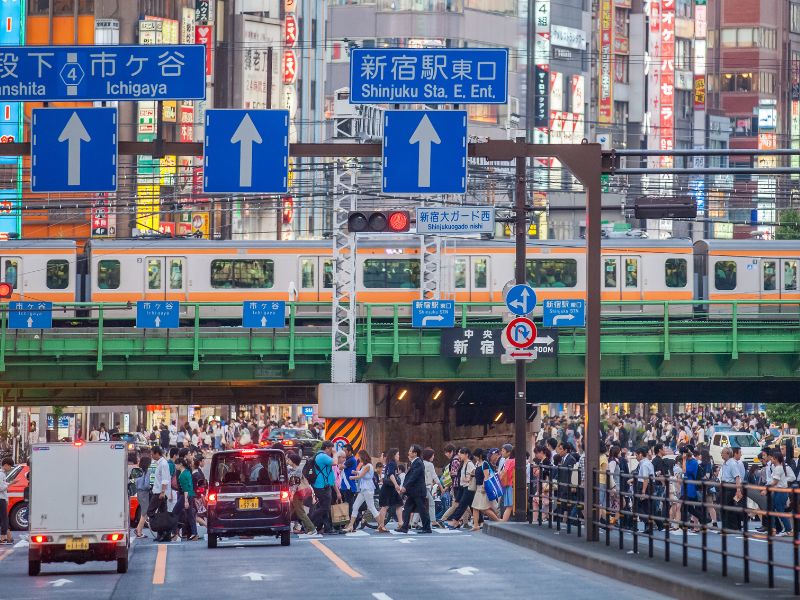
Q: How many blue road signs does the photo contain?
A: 11